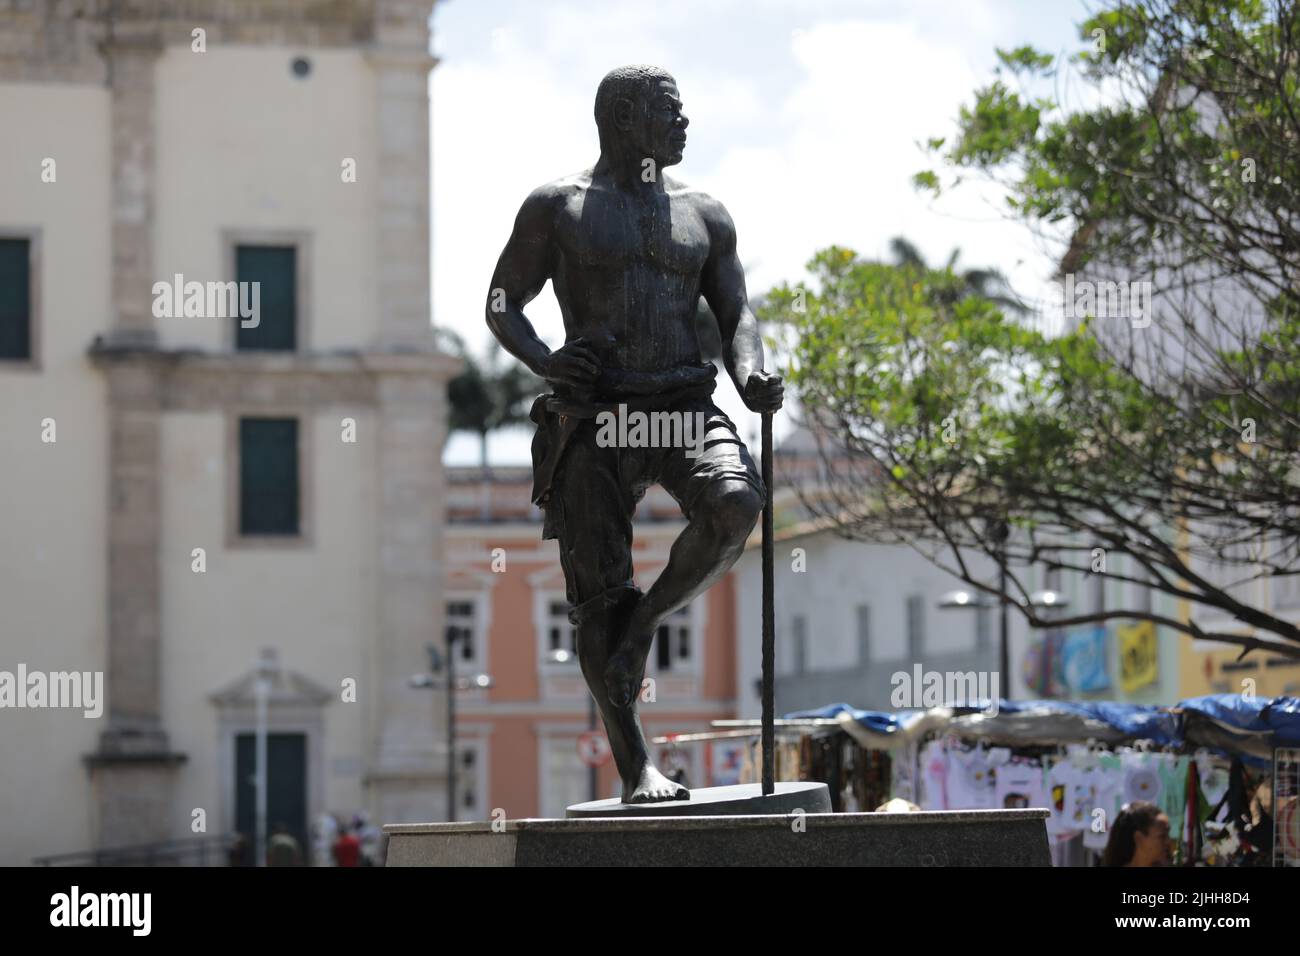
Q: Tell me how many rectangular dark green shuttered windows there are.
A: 3